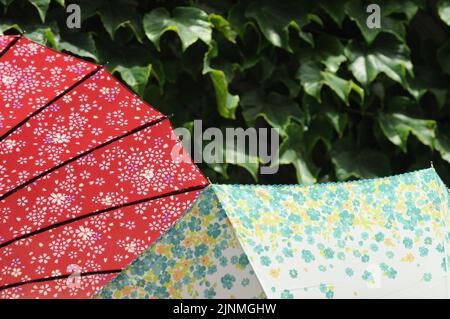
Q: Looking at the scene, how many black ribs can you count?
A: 5